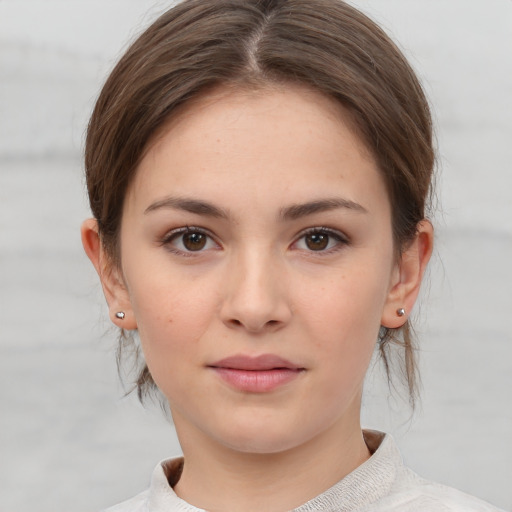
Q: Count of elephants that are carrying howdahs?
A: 0